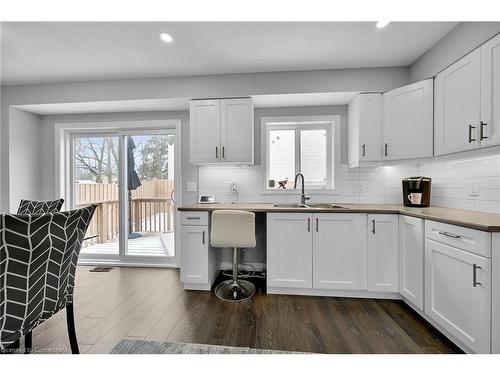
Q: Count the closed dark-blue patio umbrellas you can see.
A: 1